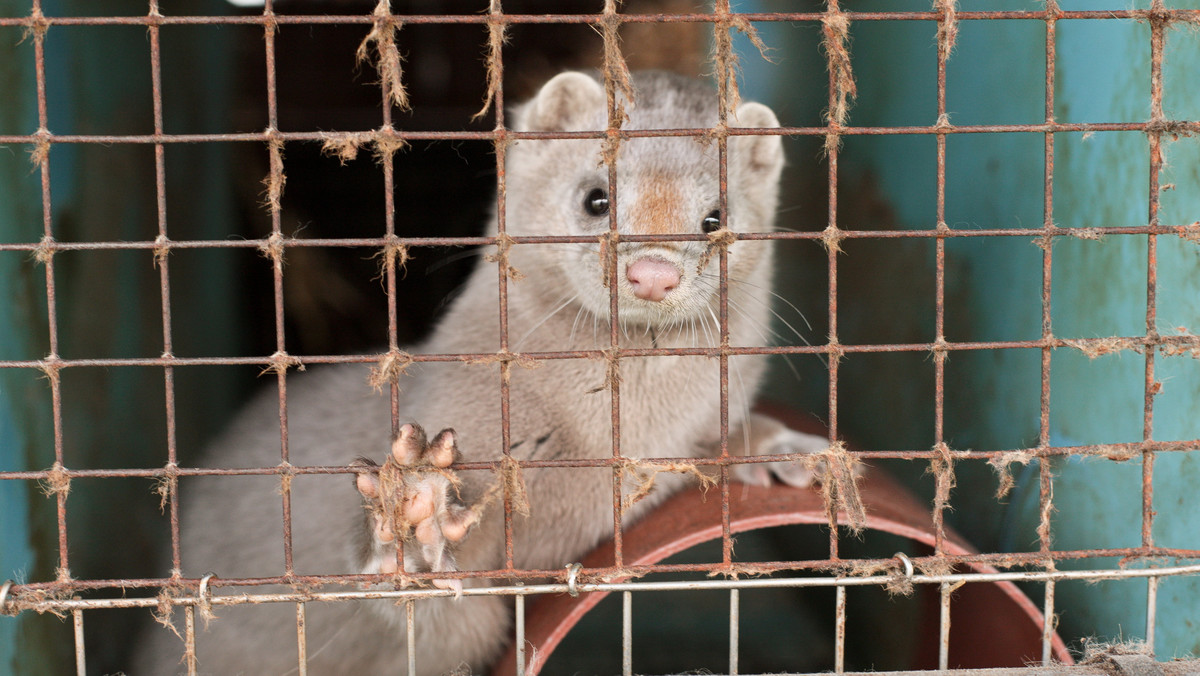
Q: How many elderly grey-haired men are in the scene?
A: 0